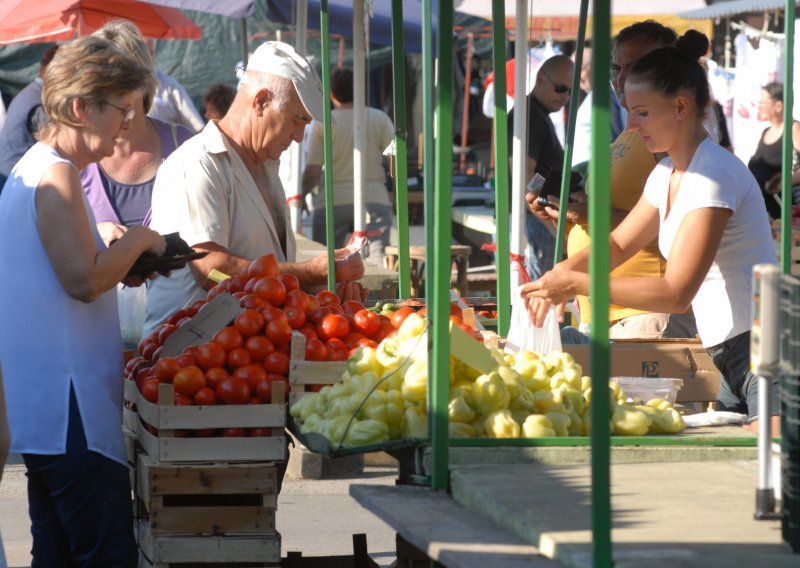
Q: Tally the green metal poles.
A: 8